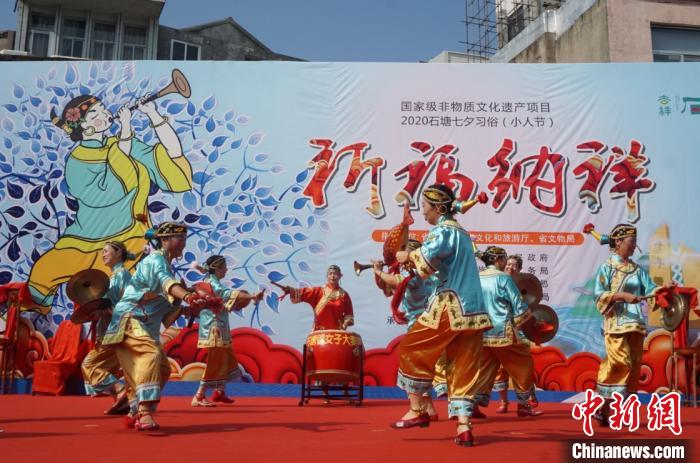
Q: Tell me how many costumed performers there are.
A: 9